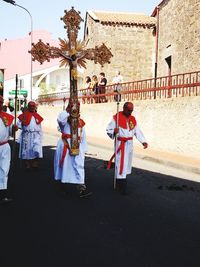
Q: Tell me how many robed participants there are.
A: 4